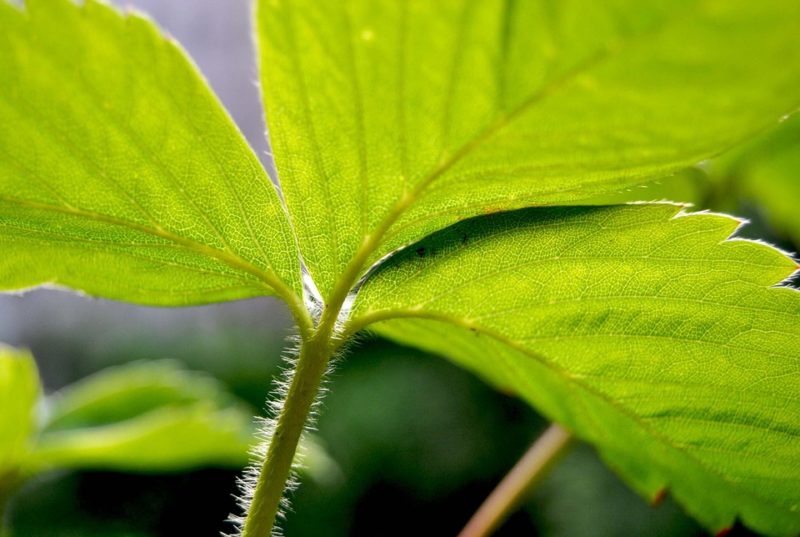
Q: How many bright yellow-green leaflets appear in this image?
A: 3